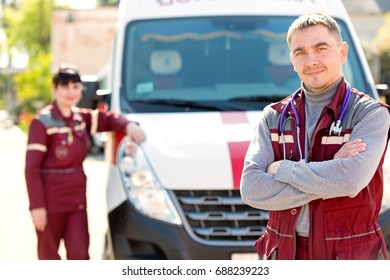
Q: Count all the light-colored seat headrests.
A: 2